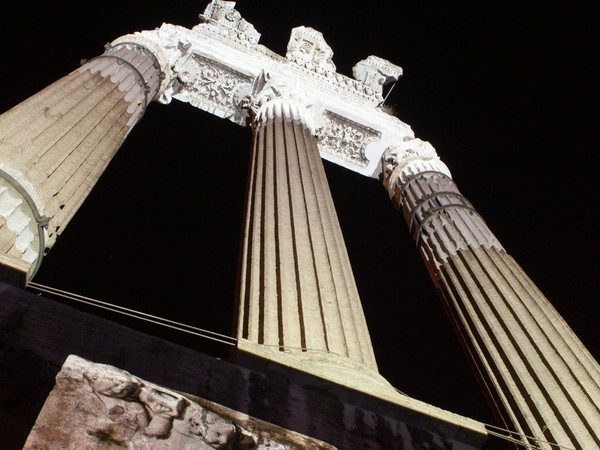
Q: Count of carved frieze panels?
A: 2